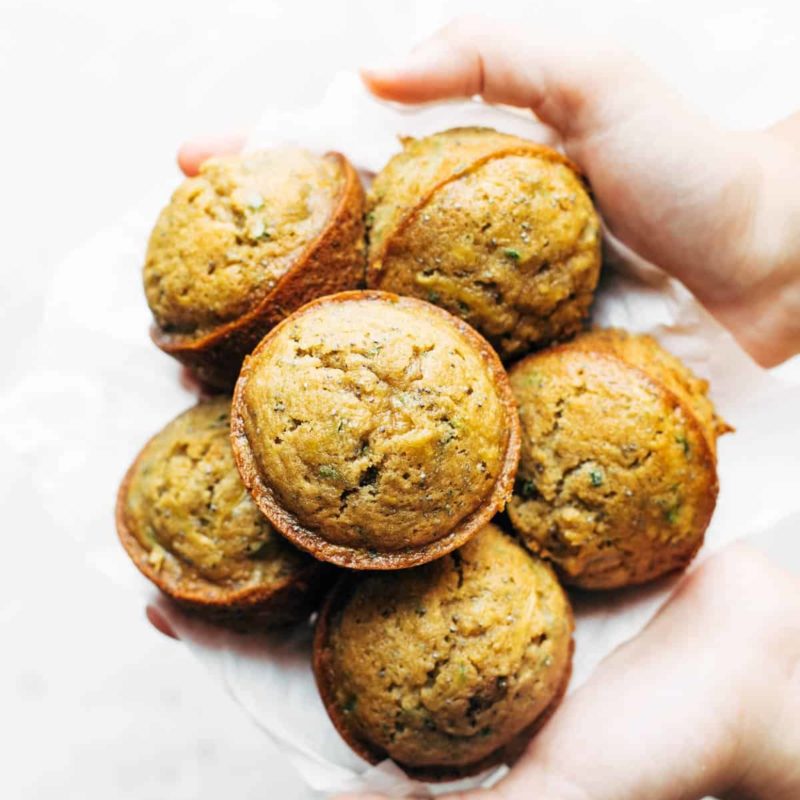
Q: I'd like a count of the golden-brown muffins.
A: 6